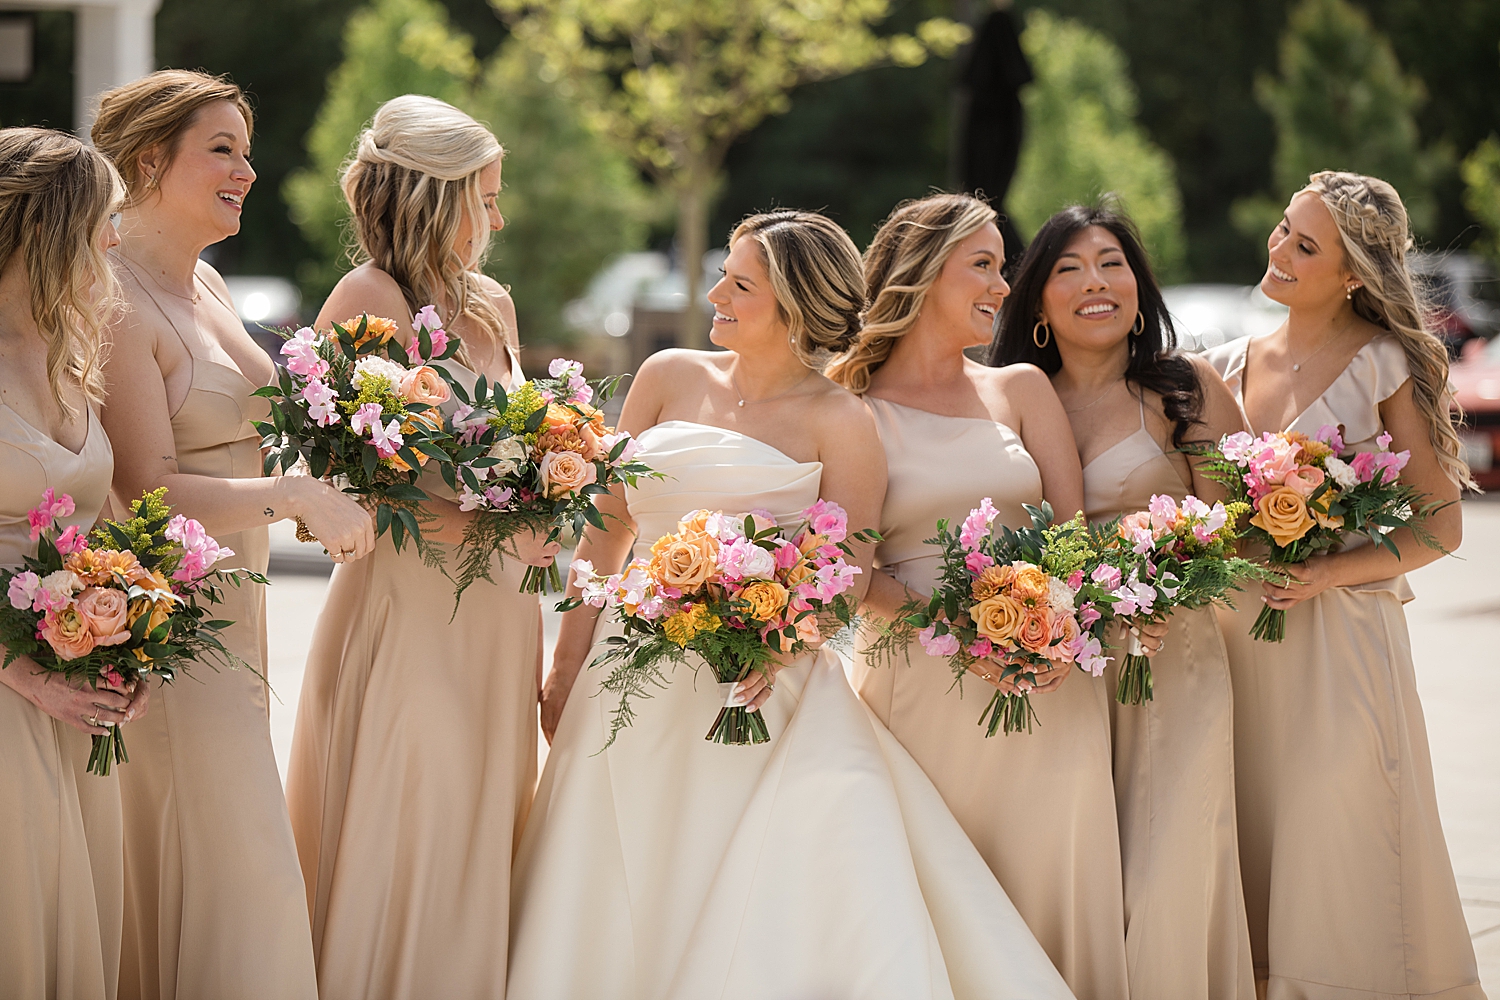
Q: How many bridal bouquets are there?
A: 7